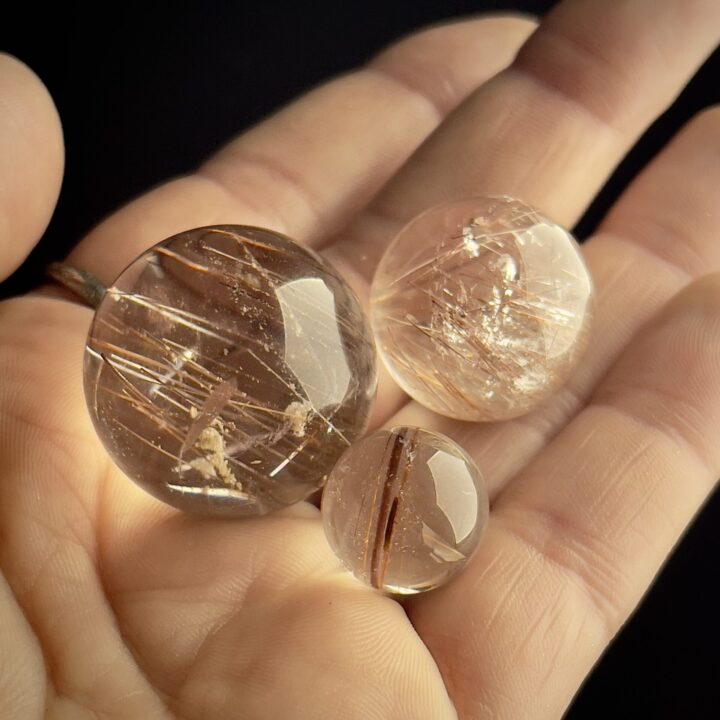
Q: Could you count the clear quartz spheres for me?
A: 3